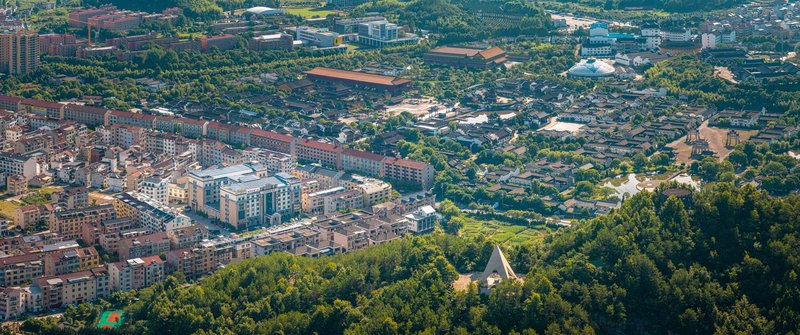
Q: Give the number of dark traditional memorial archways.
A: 3